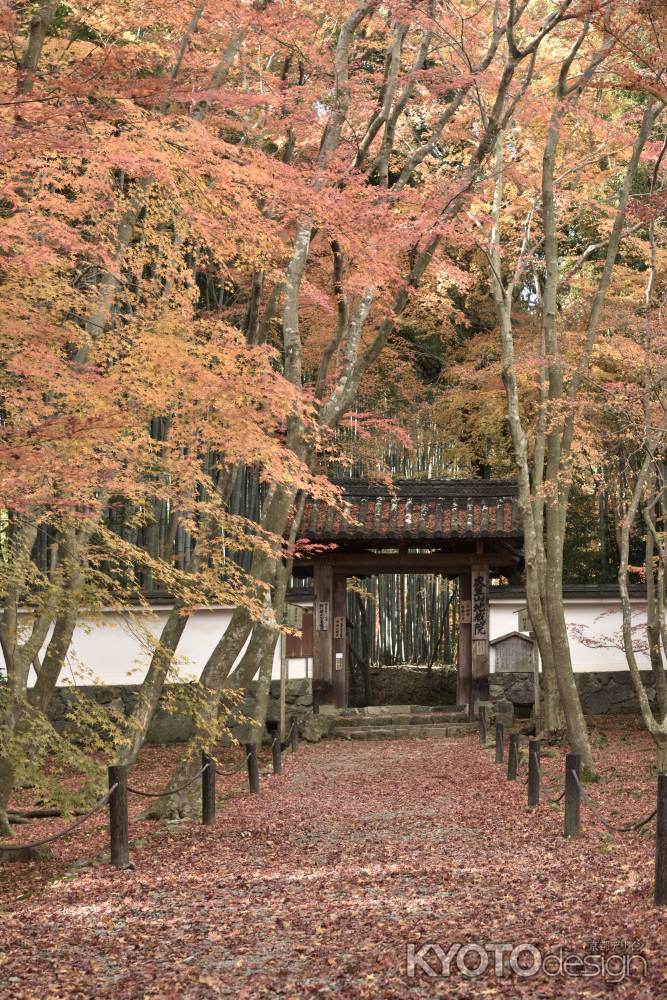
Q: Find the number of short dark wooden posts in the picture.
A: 11